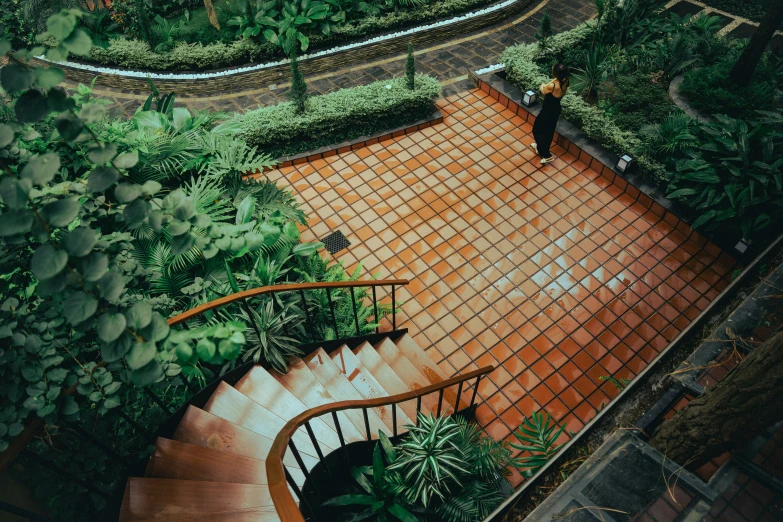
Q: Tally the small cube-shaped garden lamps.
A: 3